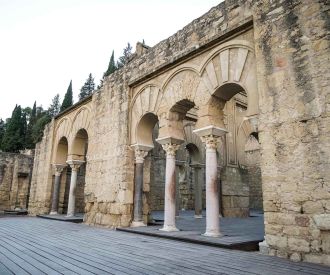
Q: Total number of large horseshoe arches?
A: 5